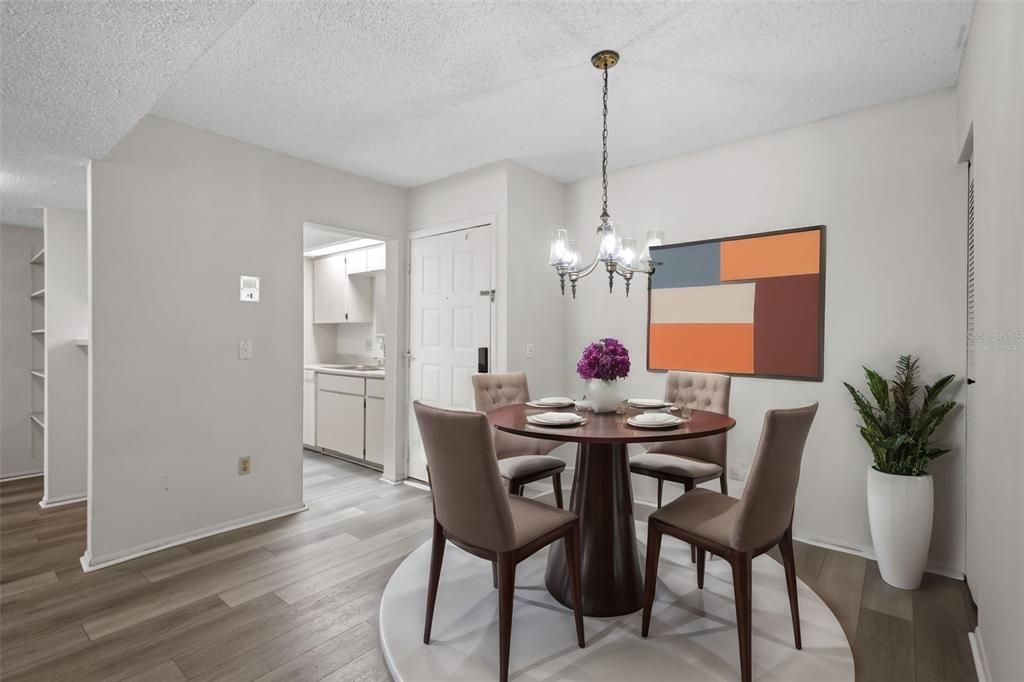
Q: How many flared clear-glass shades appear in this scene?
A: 5